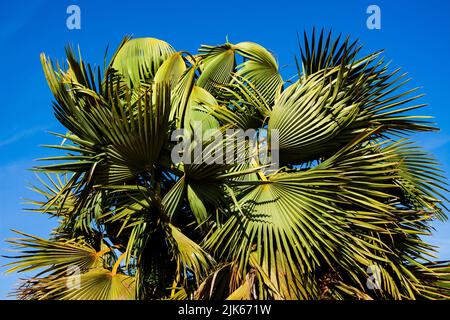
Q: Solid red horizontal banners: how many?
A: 0